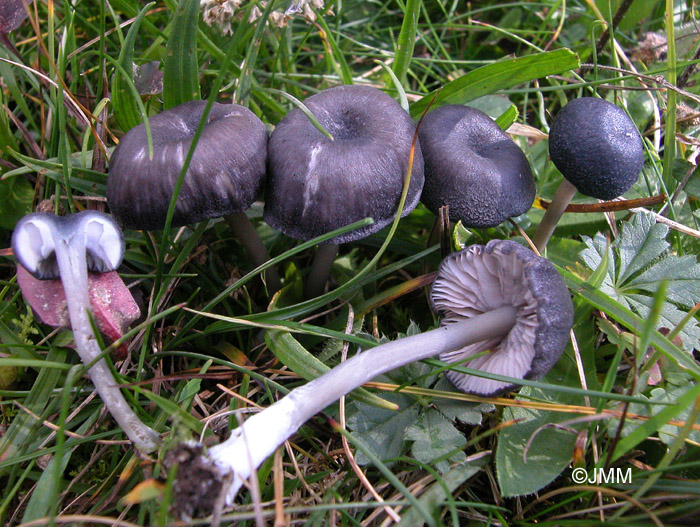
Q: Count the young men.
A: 0